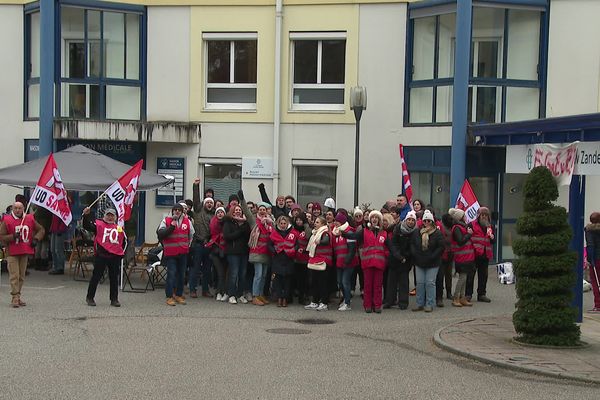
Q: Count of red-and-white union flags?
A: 4